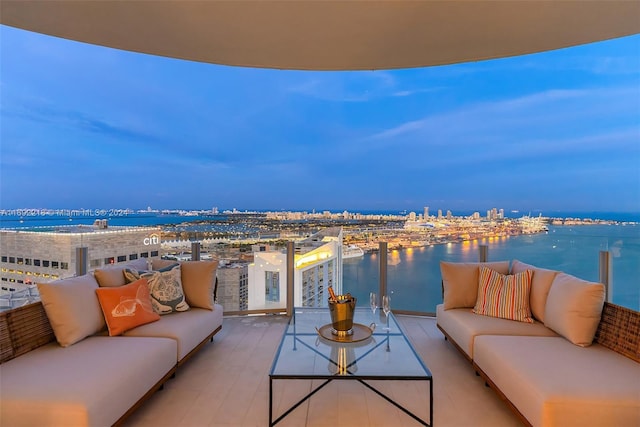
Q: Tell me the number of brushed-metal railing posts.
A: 6